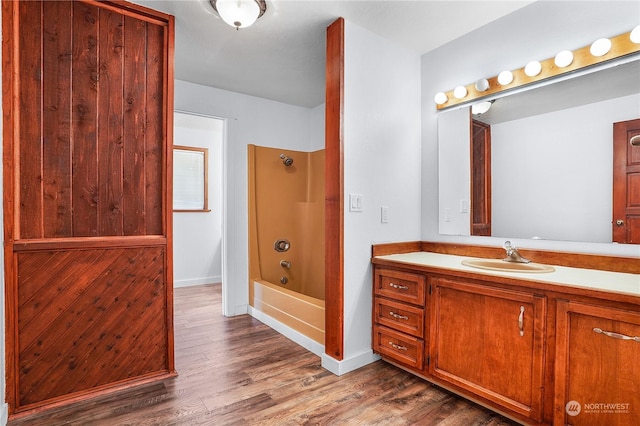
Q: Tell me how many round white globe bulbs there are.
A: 8